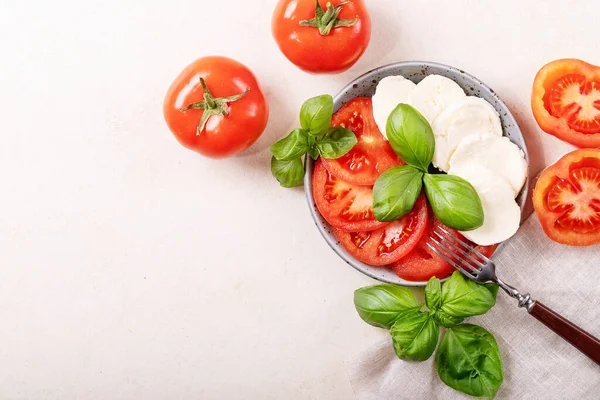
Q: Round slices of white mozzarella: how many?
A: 5